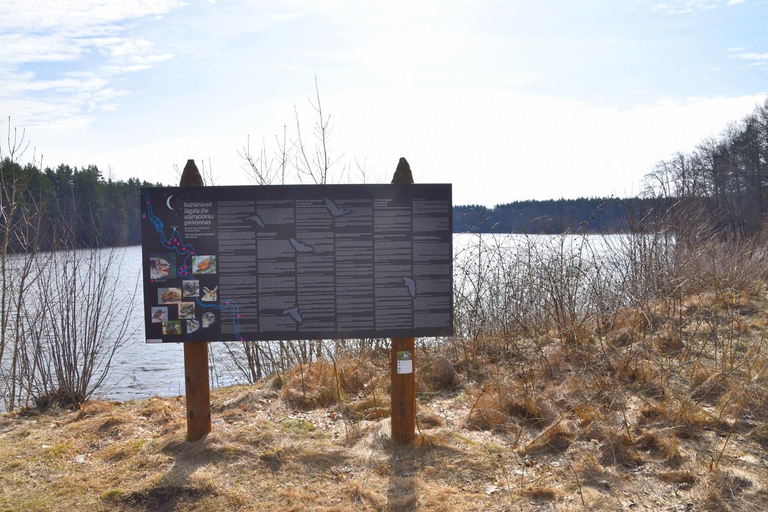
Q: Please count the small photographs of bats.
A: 10